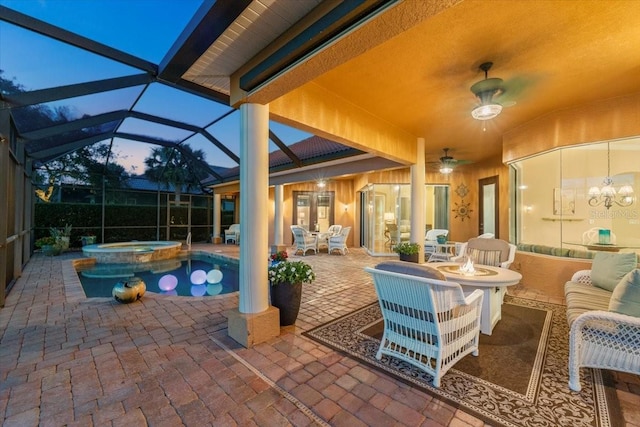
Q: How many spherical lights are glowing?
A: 3